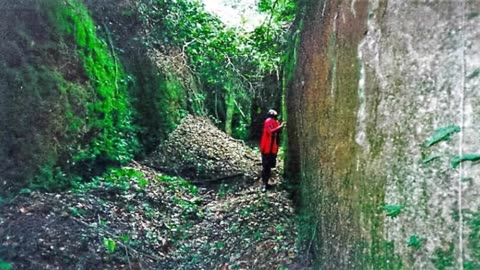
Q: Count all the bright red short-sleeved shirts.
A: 1